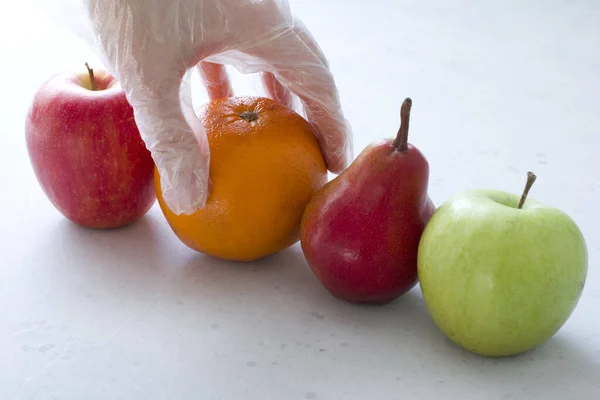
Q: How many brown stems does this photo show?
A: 3